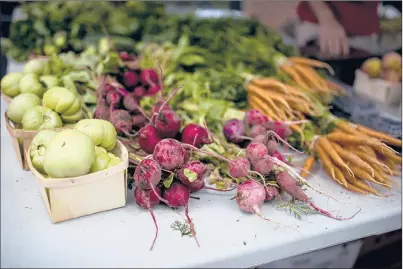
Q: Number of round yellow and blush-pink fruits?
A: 3